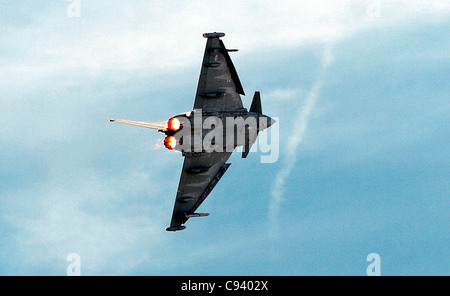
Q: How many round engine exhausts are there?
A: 2